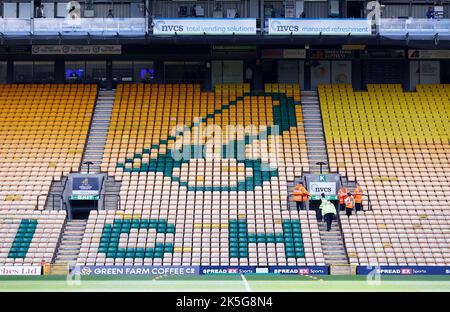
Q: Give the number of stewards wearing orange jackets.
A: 4